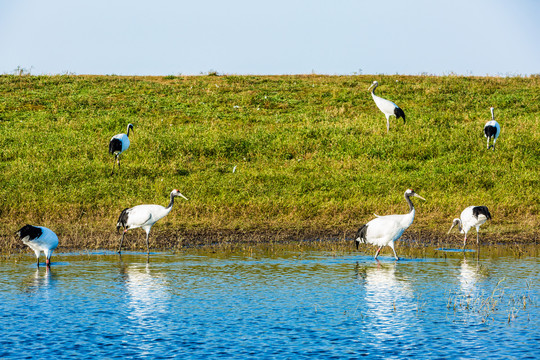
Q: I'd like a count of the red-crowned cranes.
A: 7